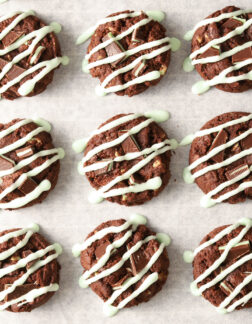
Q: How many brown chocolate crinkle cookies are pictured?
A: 9